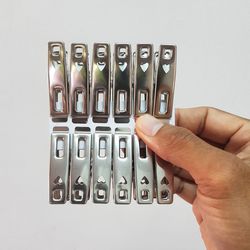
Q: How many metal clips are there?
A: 12